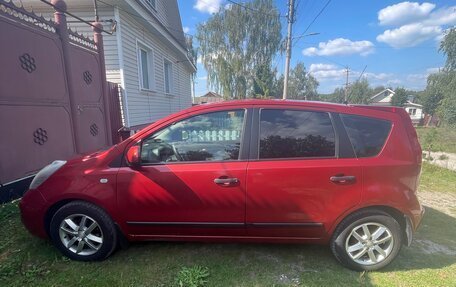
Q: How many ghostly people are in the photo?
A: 0